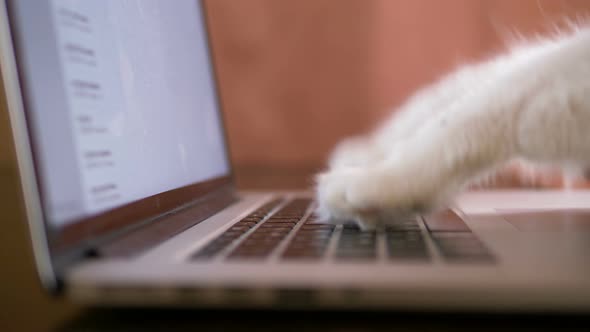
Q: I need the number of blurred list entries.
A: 6